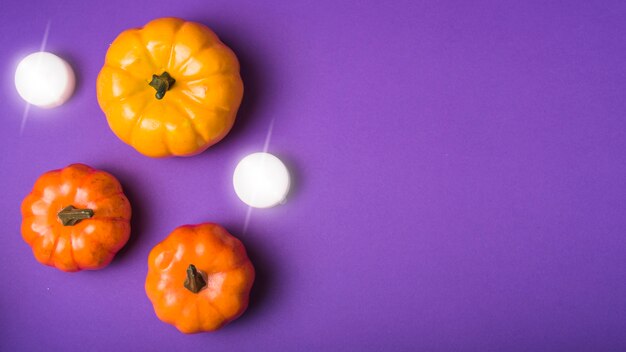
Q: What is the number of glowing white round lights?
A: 2